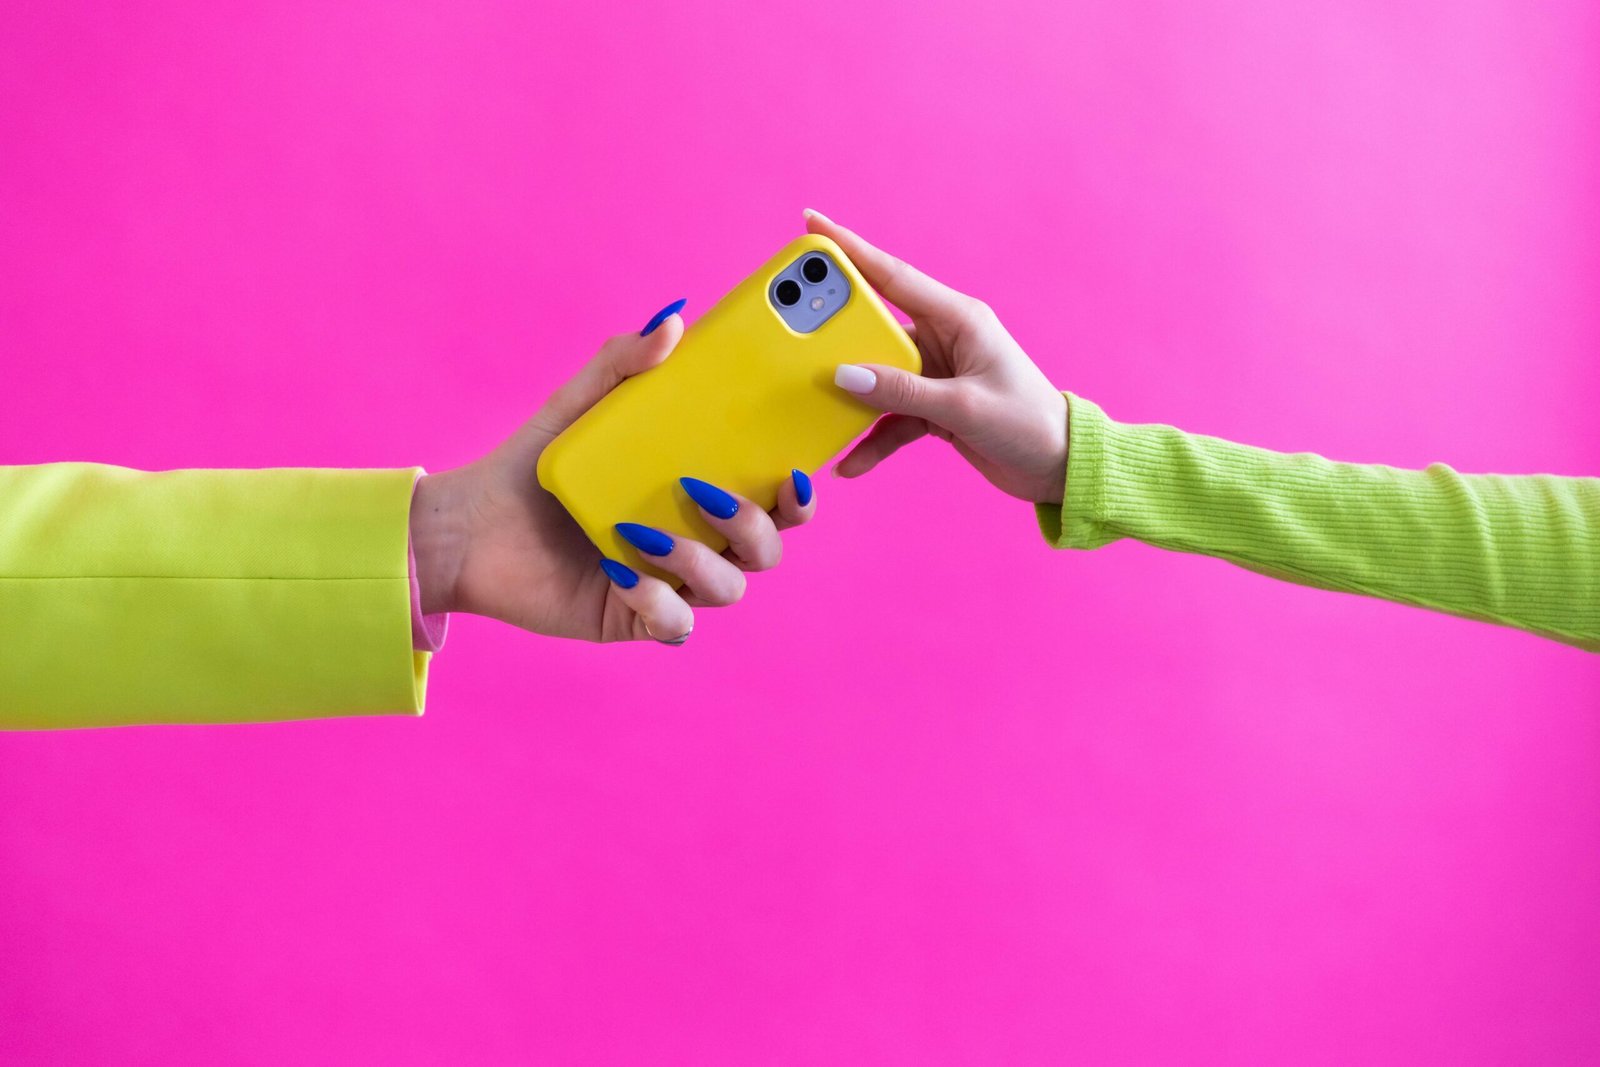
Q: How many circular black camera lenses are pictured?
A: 2